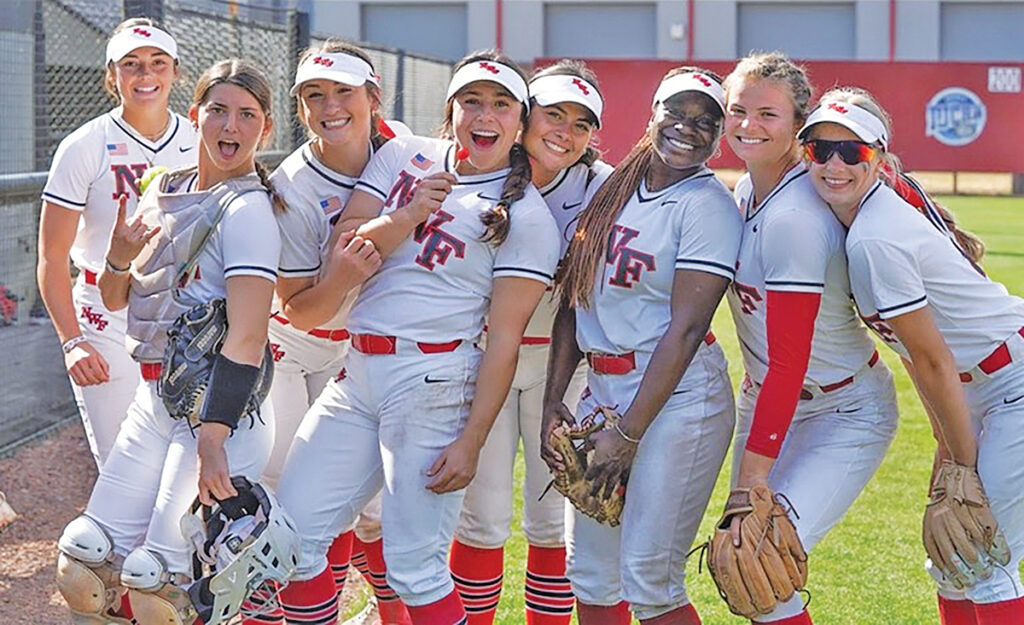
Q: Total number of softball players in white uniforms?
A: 8